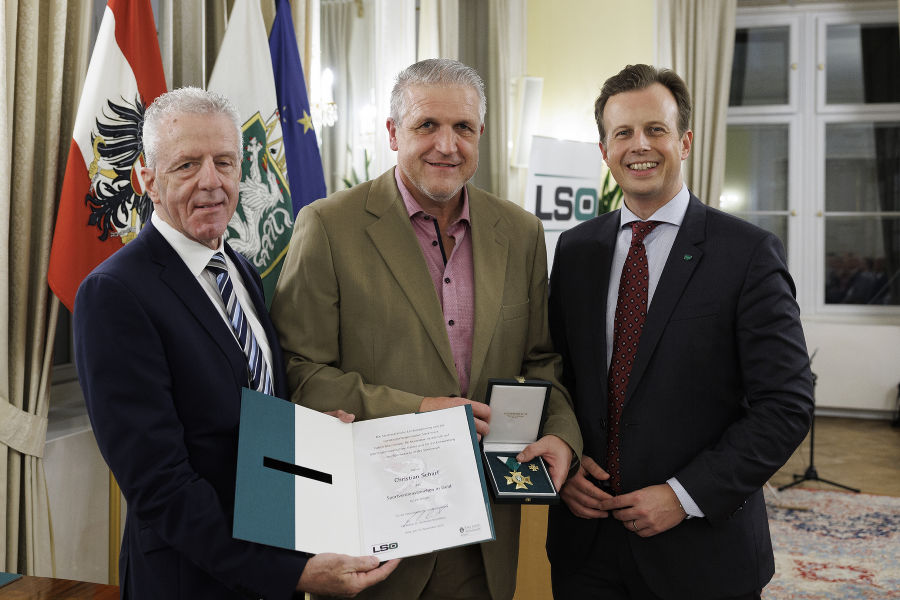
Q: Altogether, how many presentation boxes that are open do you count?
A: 1